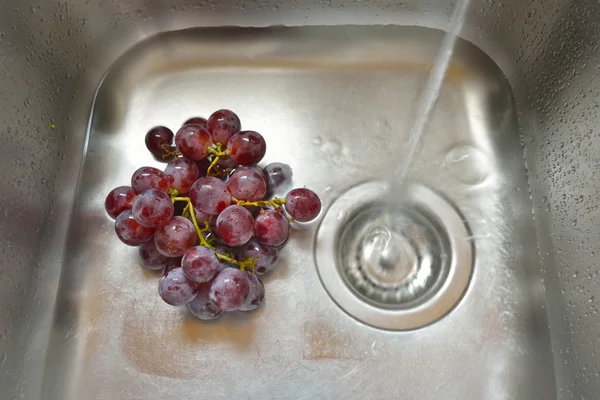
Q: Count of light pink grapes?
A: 0